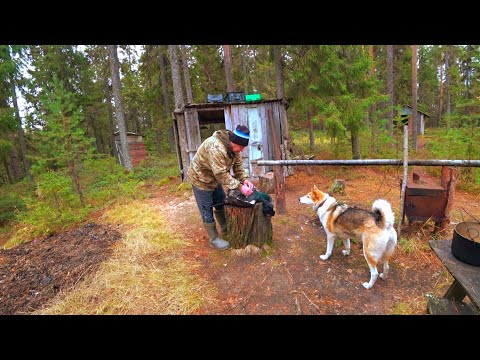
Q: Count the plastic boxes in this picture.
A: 3